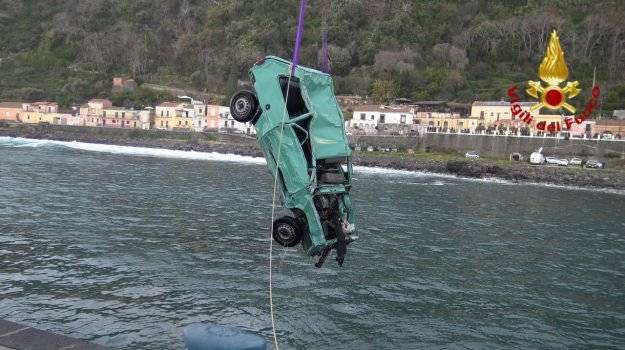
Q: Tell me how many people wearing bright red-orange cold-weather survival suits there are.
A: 0